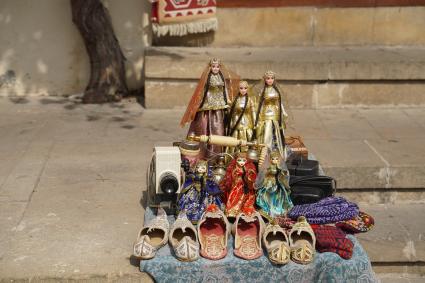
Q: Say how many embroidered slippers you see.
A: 6